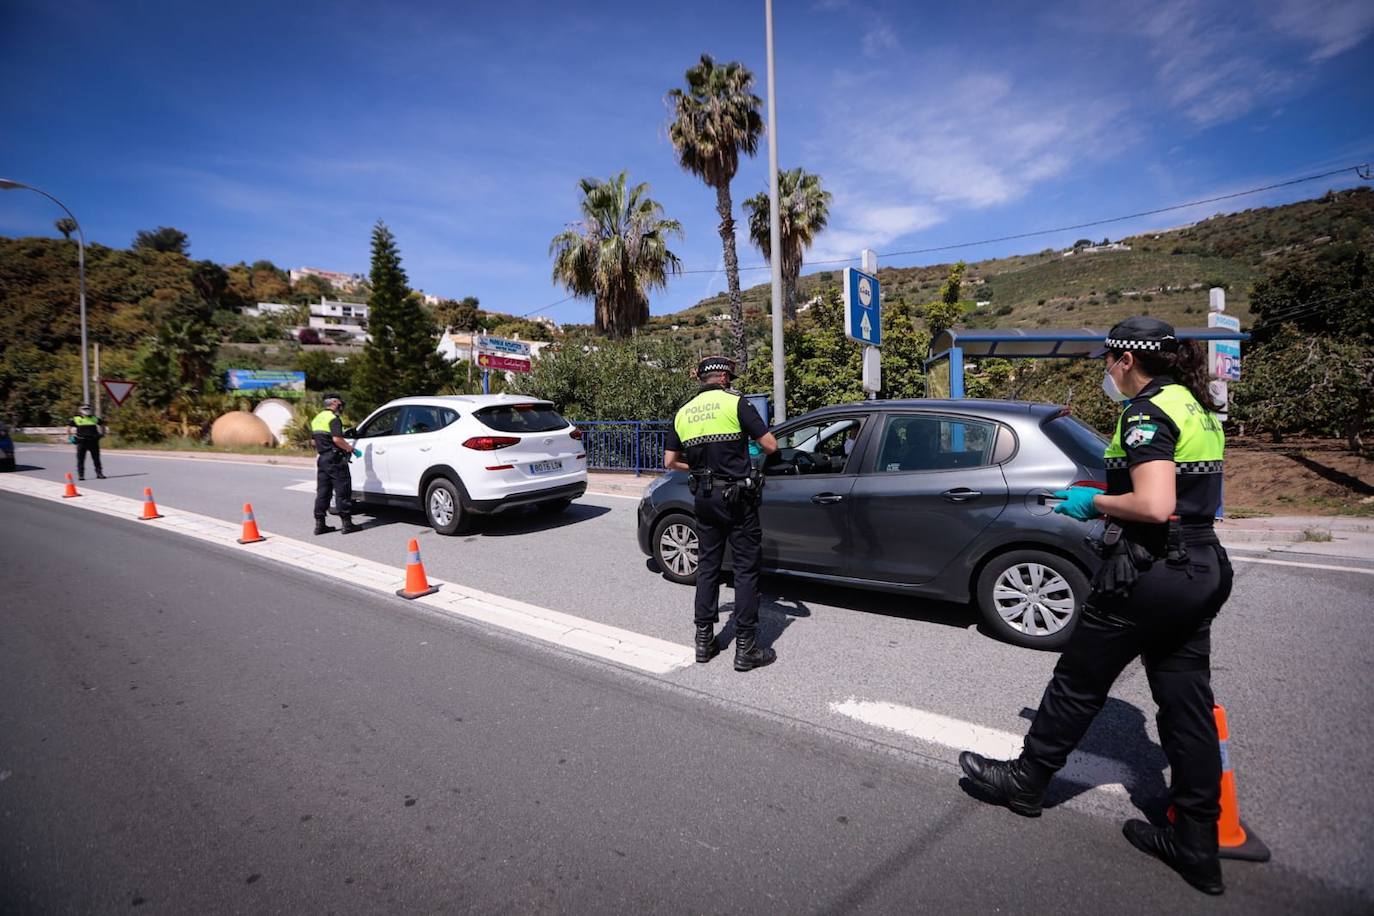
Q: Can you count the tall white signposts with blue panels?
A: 2